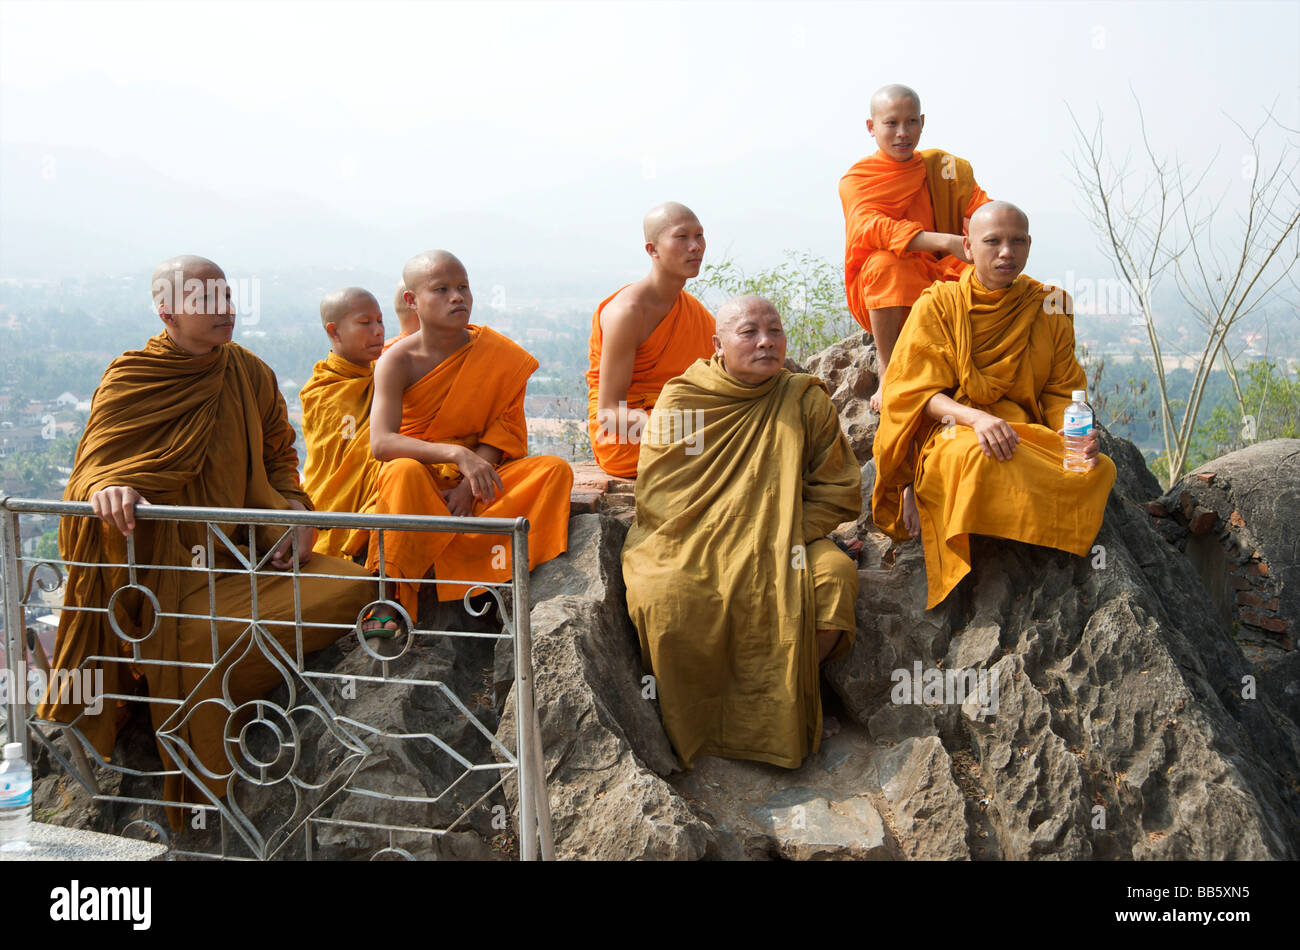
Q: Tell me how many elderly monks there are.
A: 1